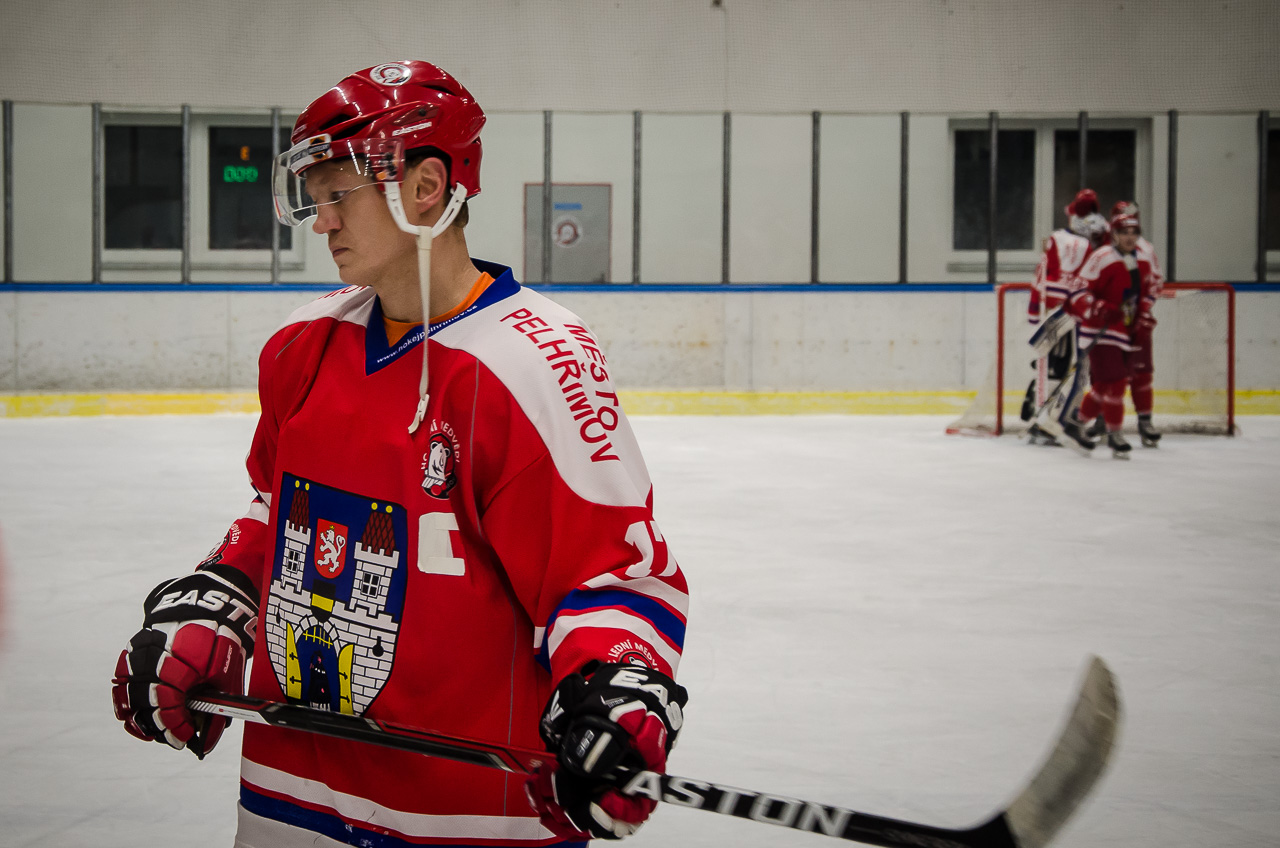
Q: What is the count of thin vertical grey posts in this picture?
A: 13